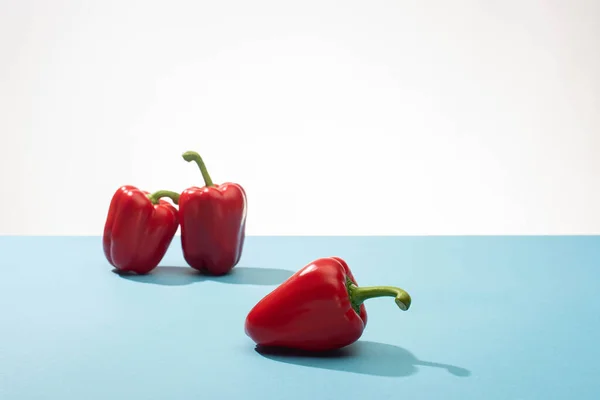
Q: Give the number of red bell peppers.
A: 3